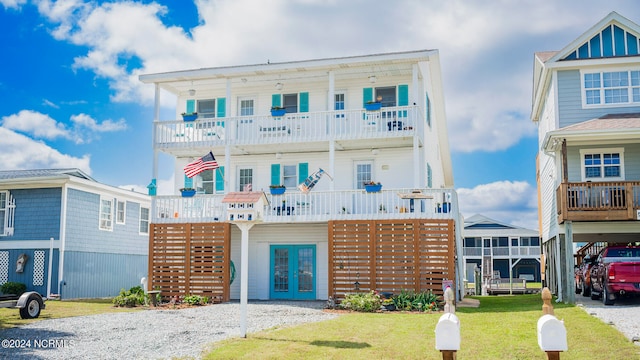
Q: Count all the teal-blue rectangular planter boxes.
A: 6